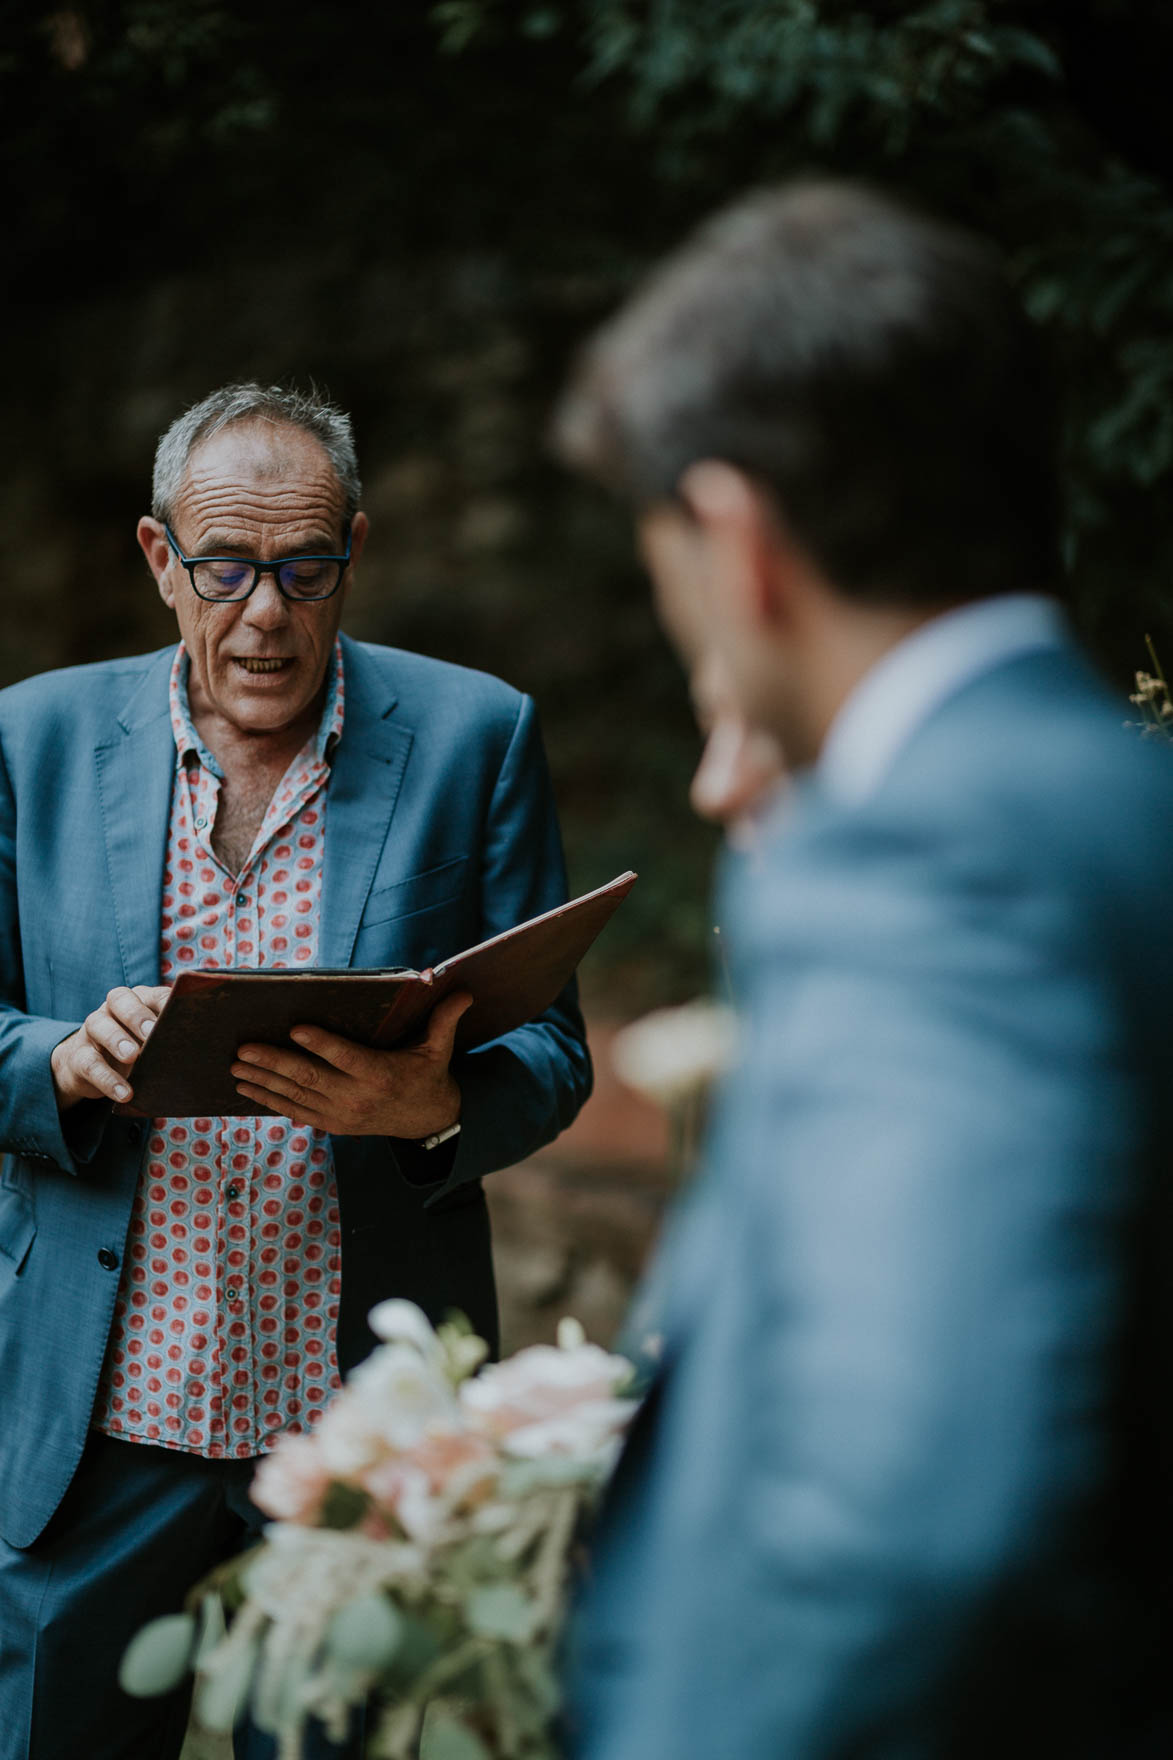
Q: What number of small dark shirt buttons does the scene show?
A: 3